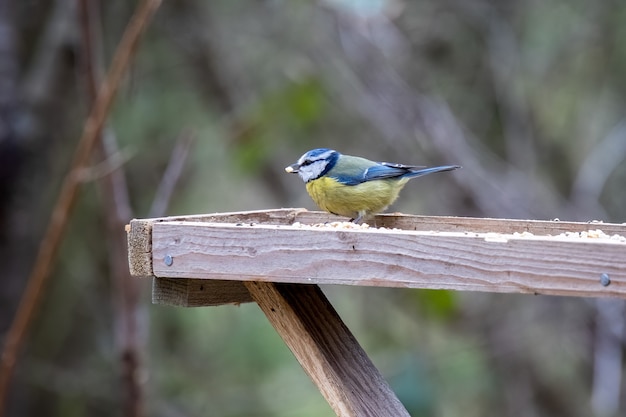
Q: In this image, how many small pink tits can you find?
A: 0